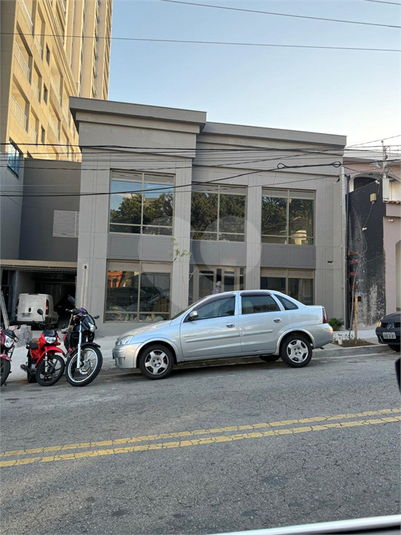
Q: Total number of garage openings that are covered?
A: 1